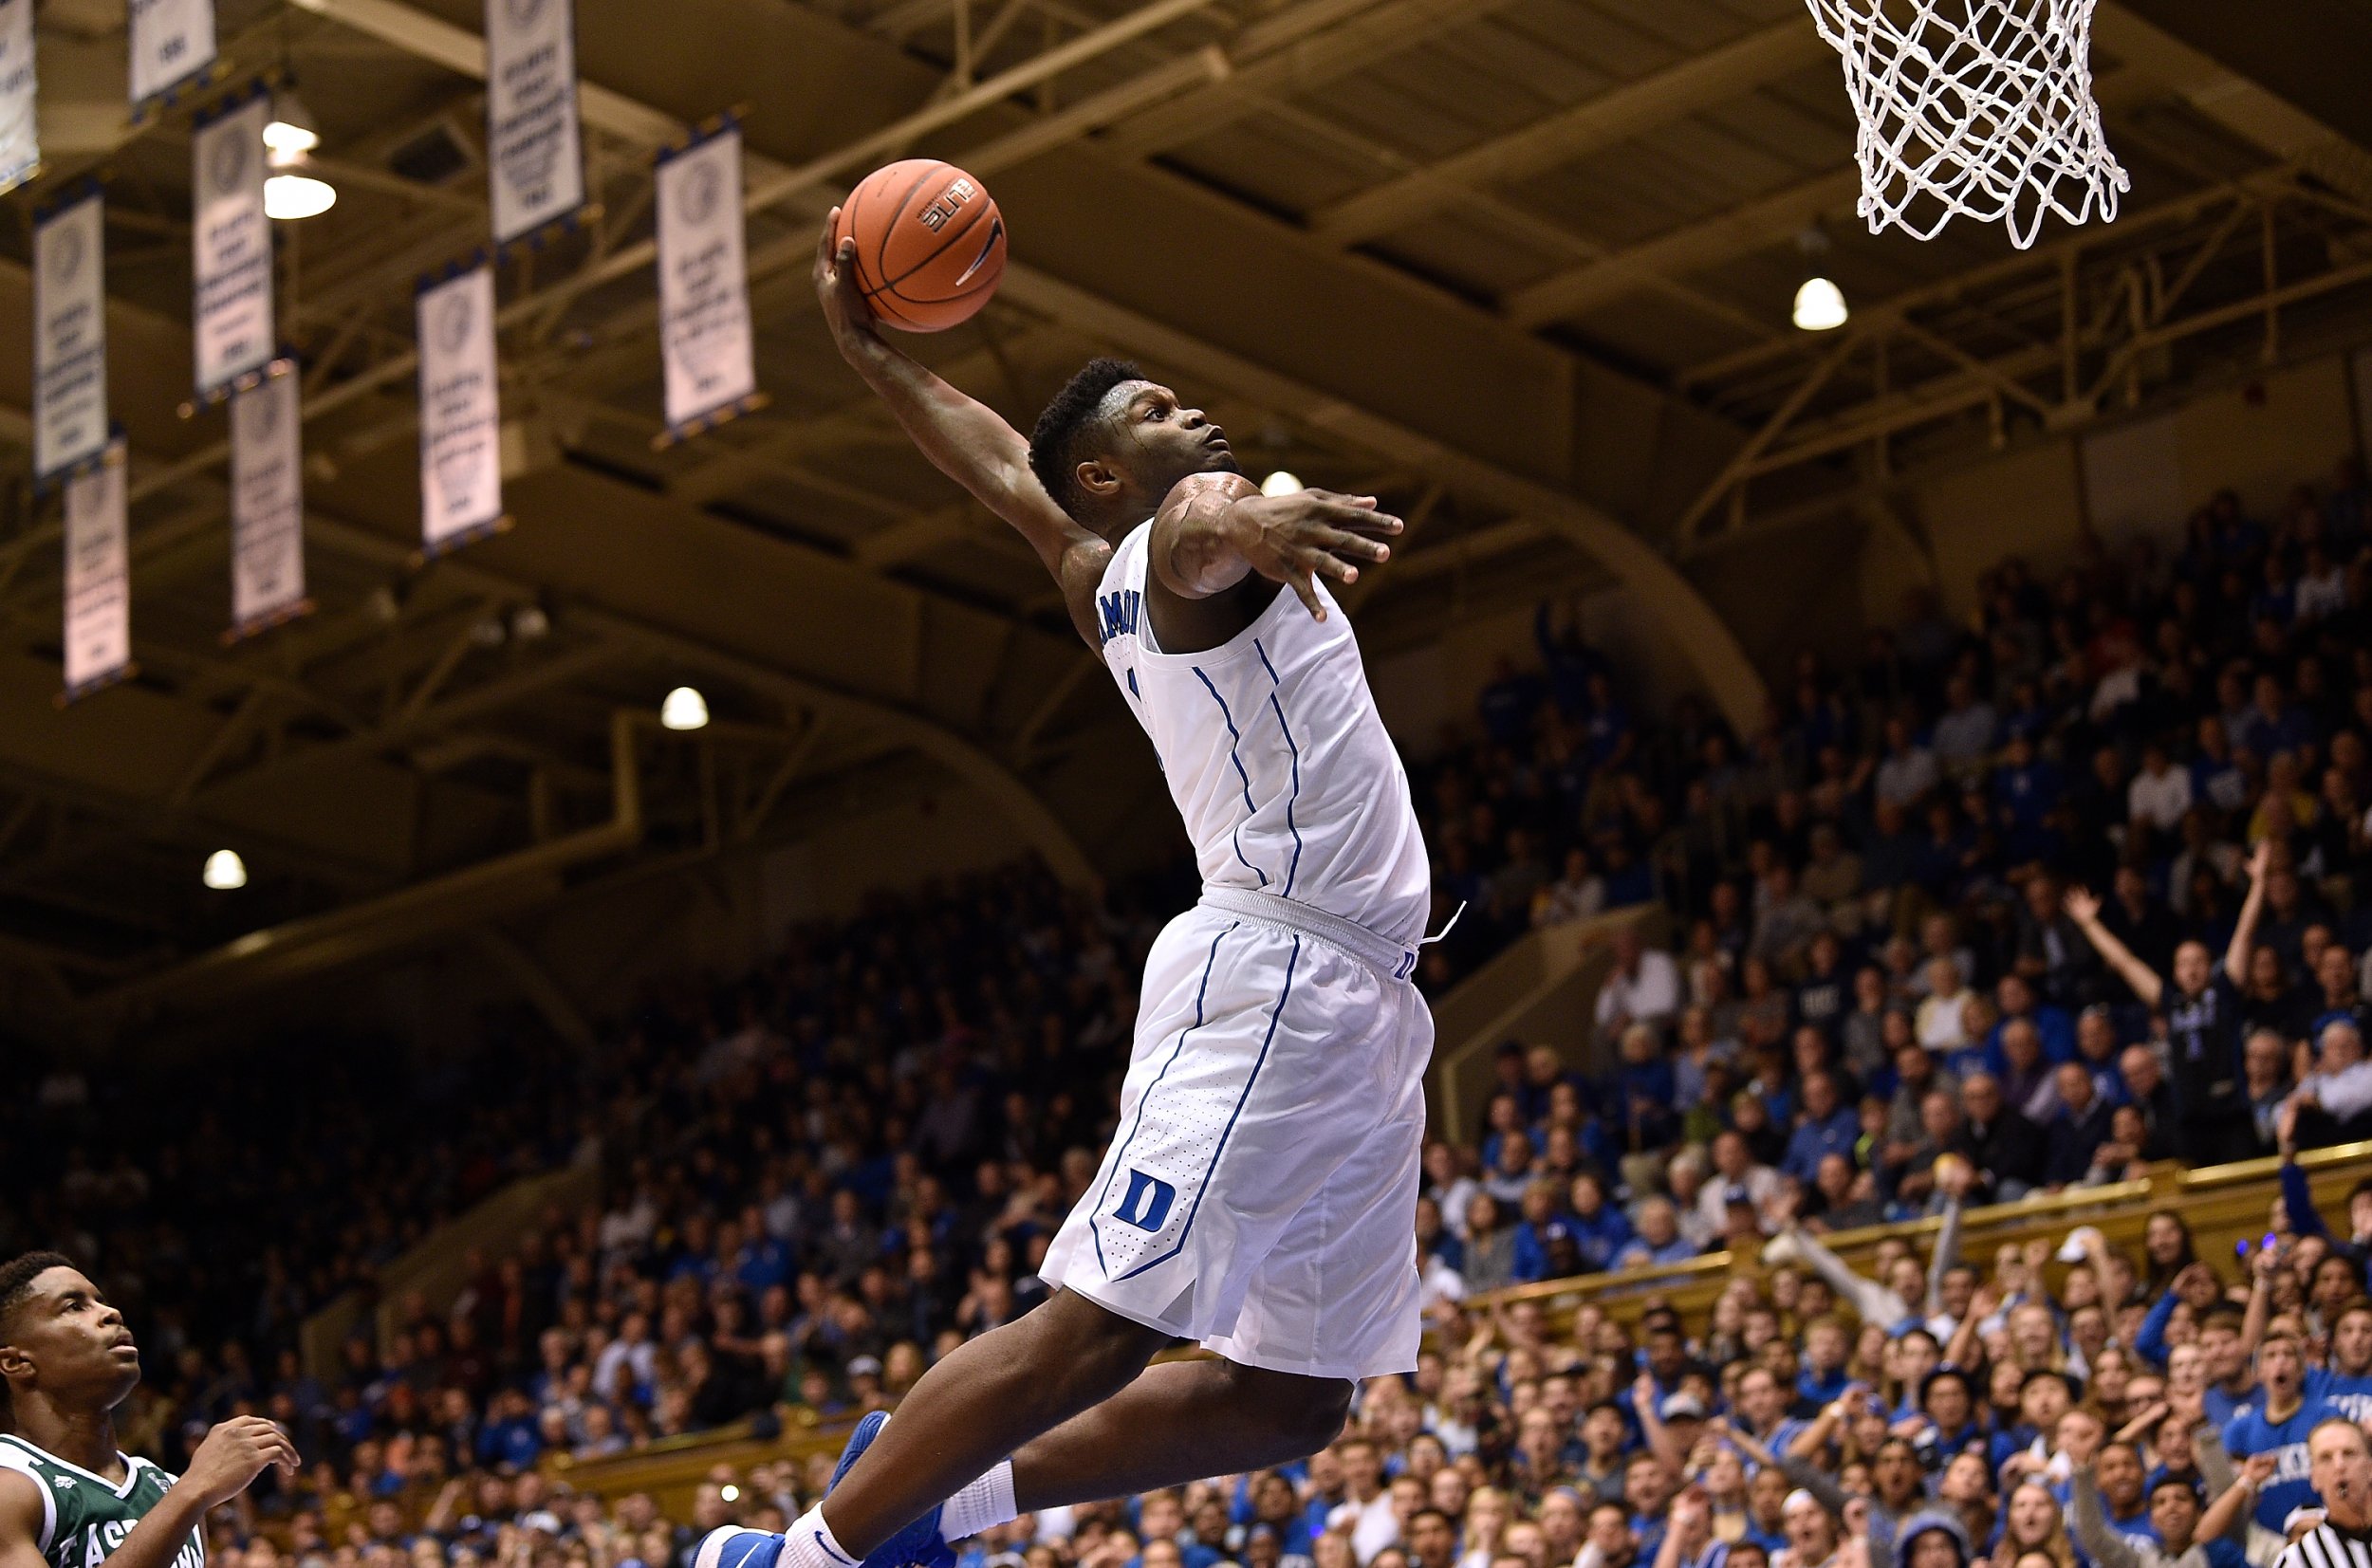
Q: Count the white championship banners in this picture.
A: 9